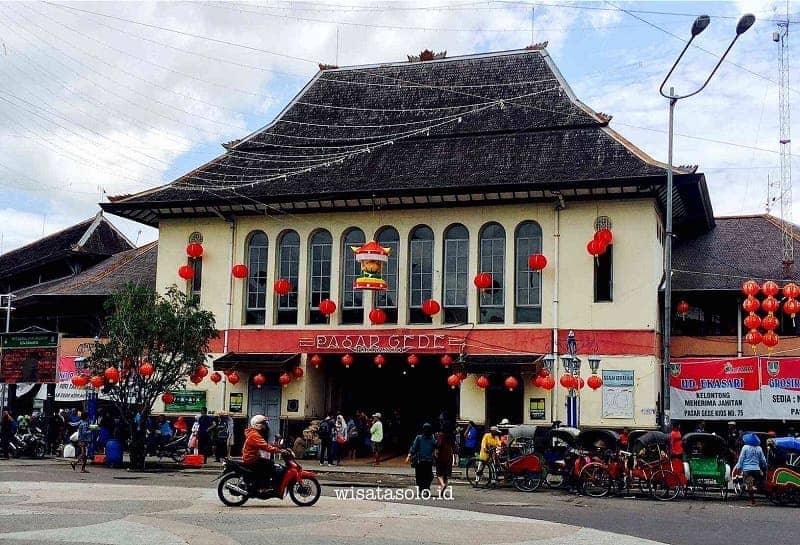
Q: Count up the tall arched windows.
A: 9